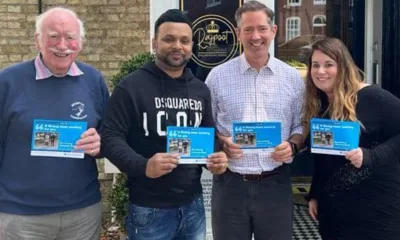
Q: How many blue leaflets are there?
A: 4